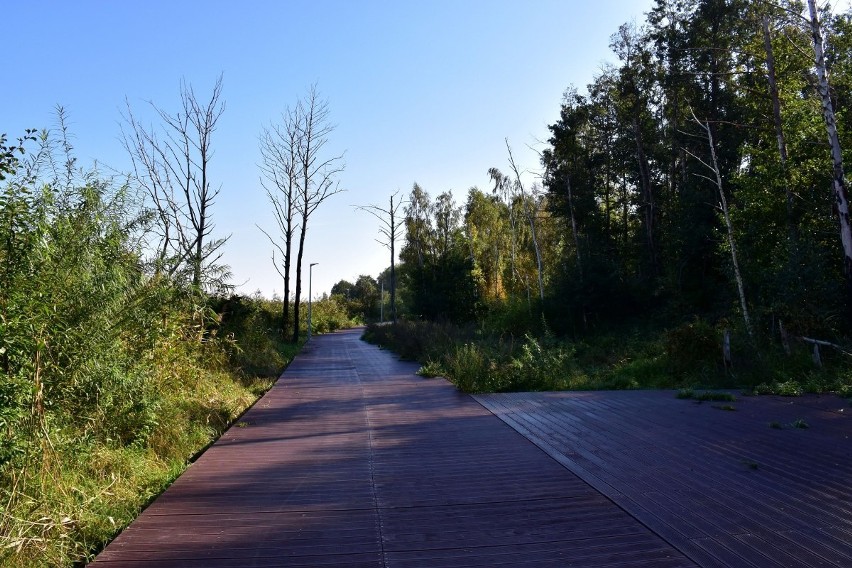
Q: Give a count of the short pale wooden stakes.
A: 3